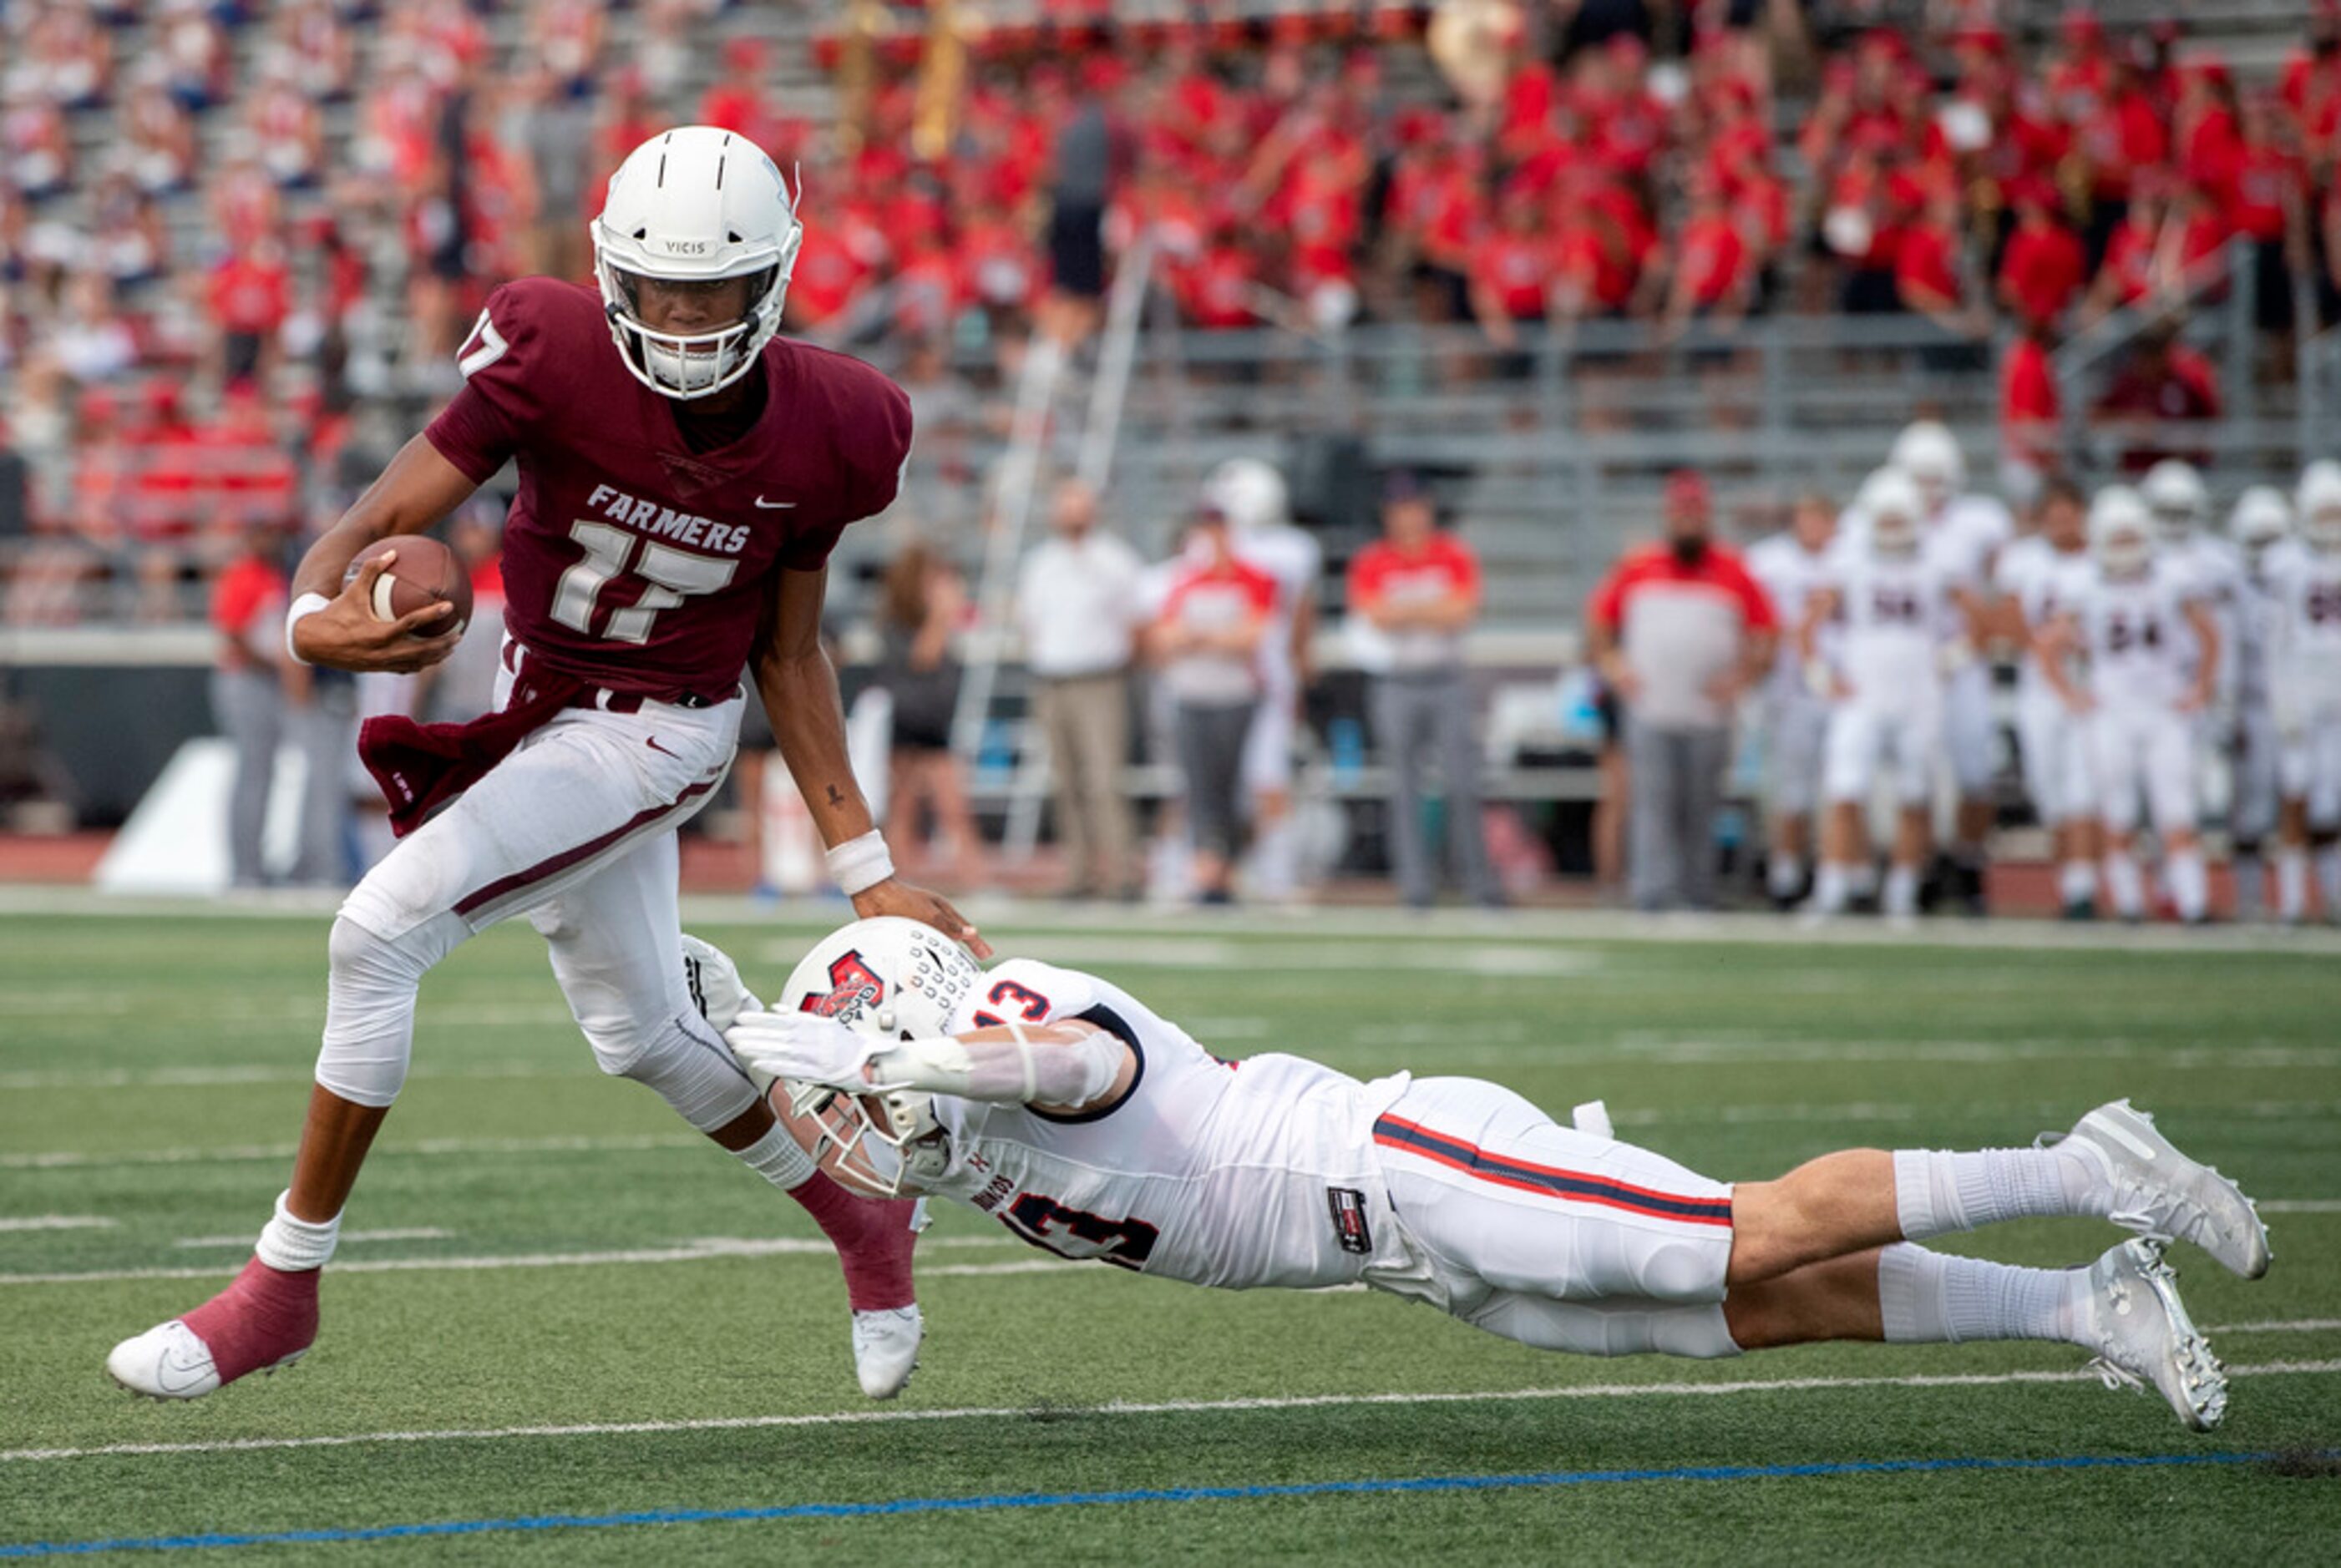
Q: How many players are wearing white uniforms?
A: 10